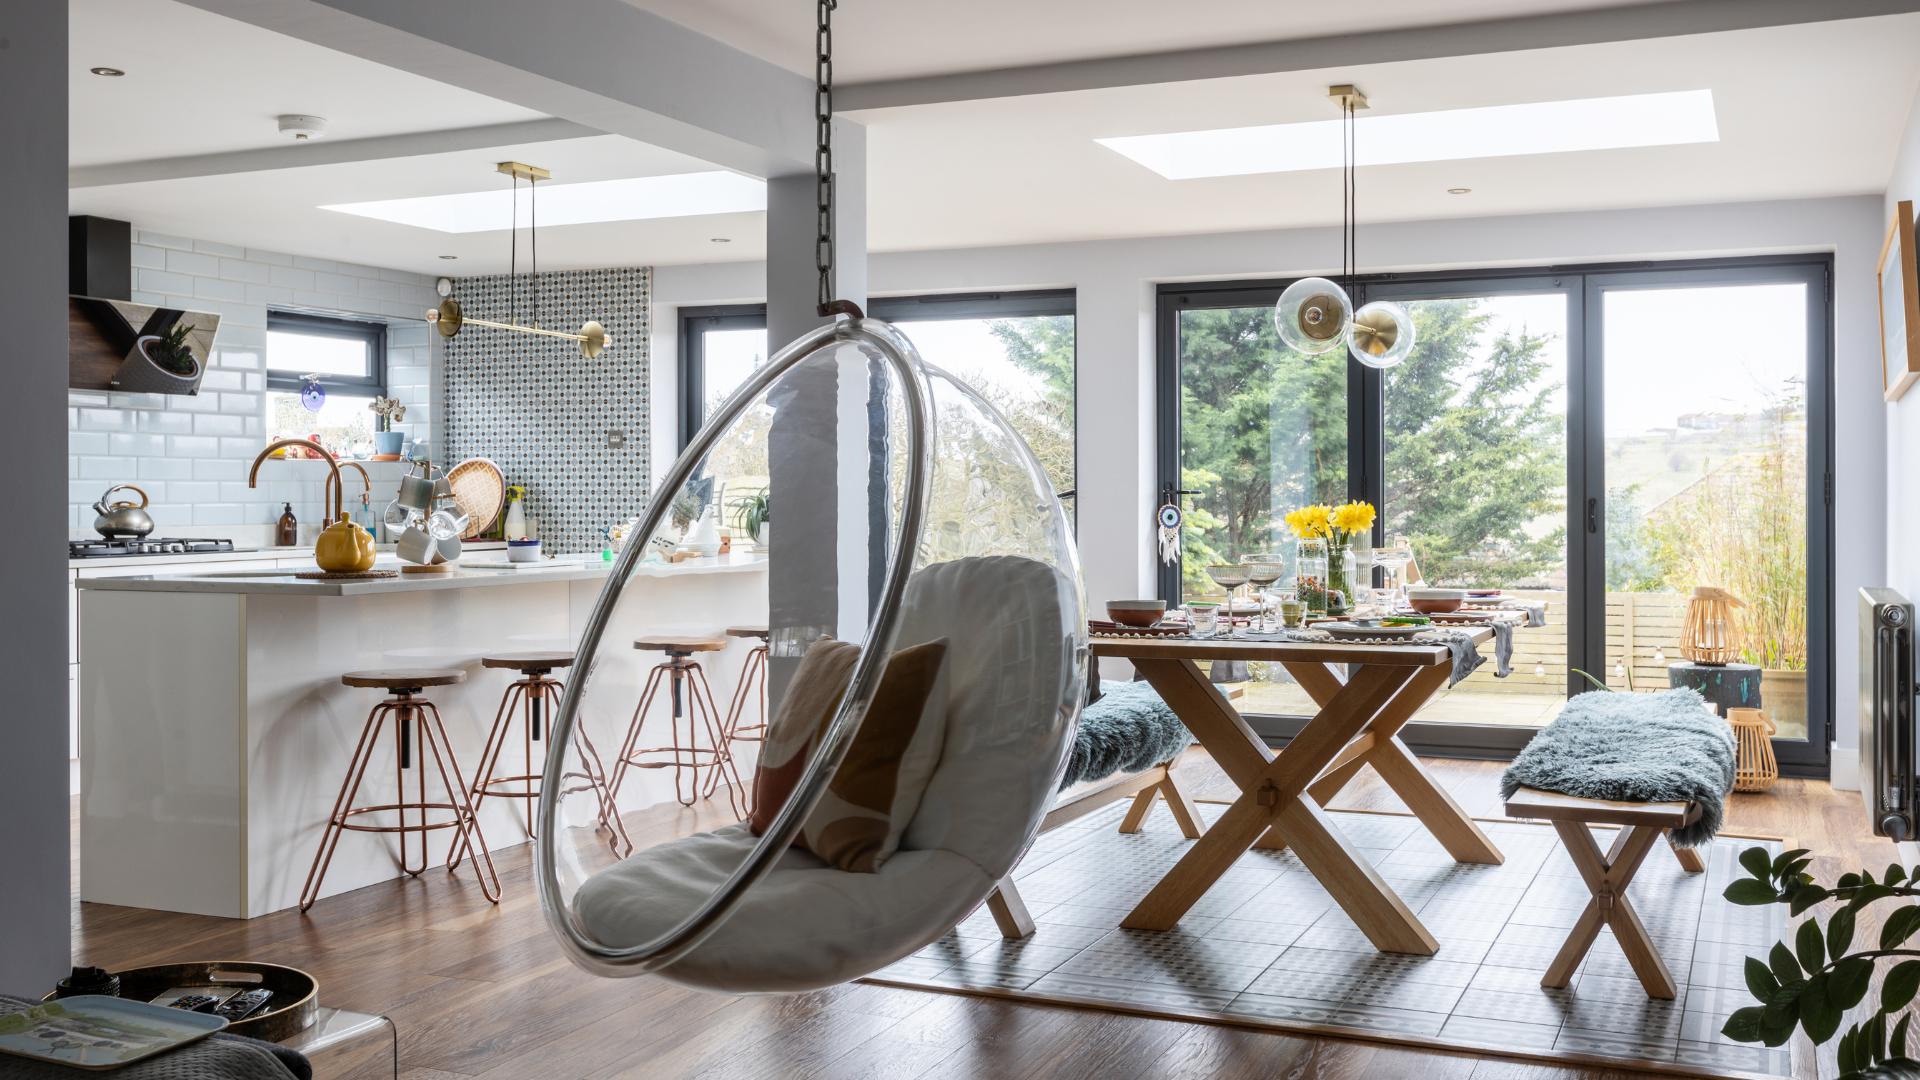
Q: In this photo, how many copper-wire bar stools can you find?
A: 4